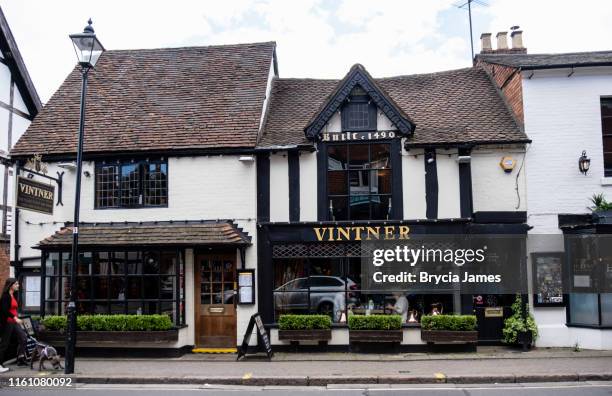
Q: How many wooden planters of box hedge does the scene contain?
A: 4